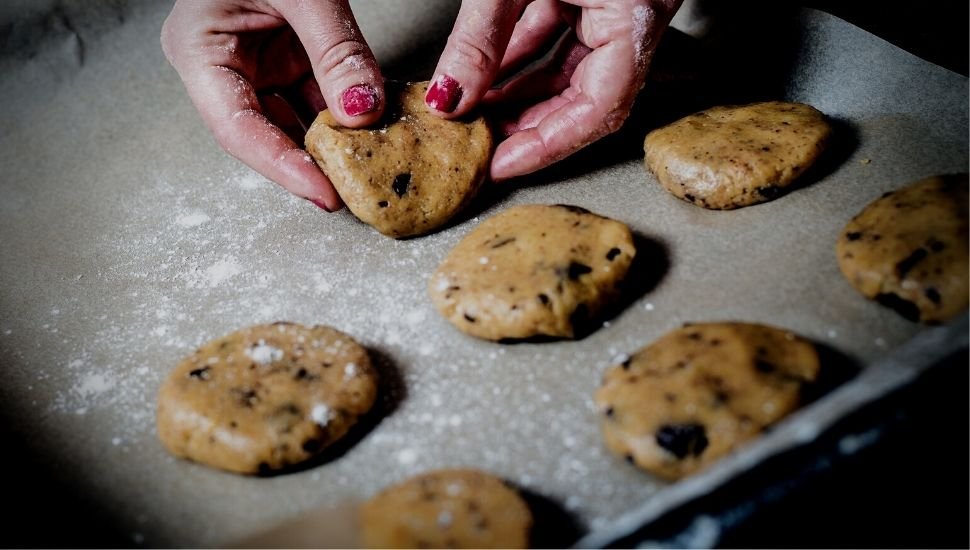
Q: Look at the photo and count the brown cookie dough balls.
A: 7